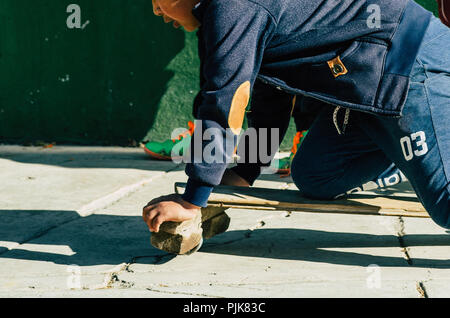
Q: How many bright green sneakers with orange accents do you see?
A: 2